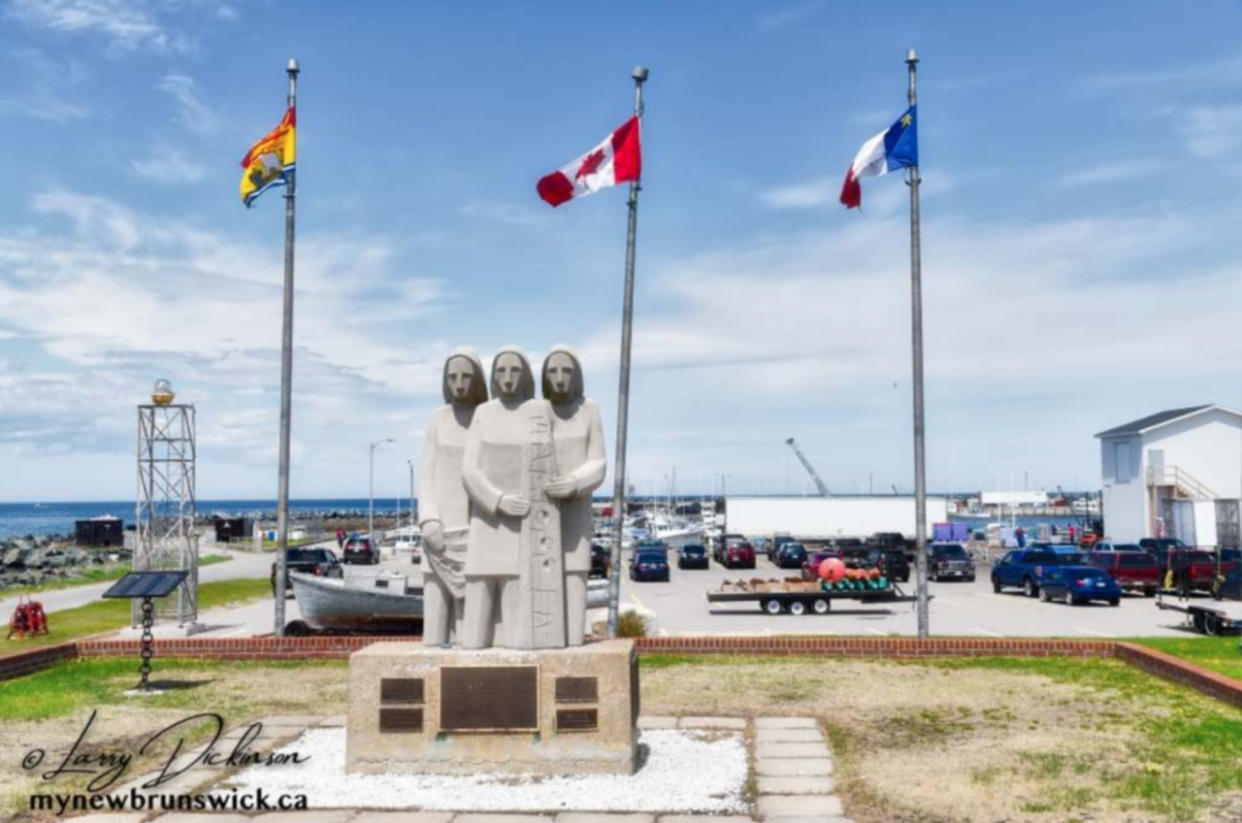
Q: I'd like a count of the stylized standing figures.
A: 3